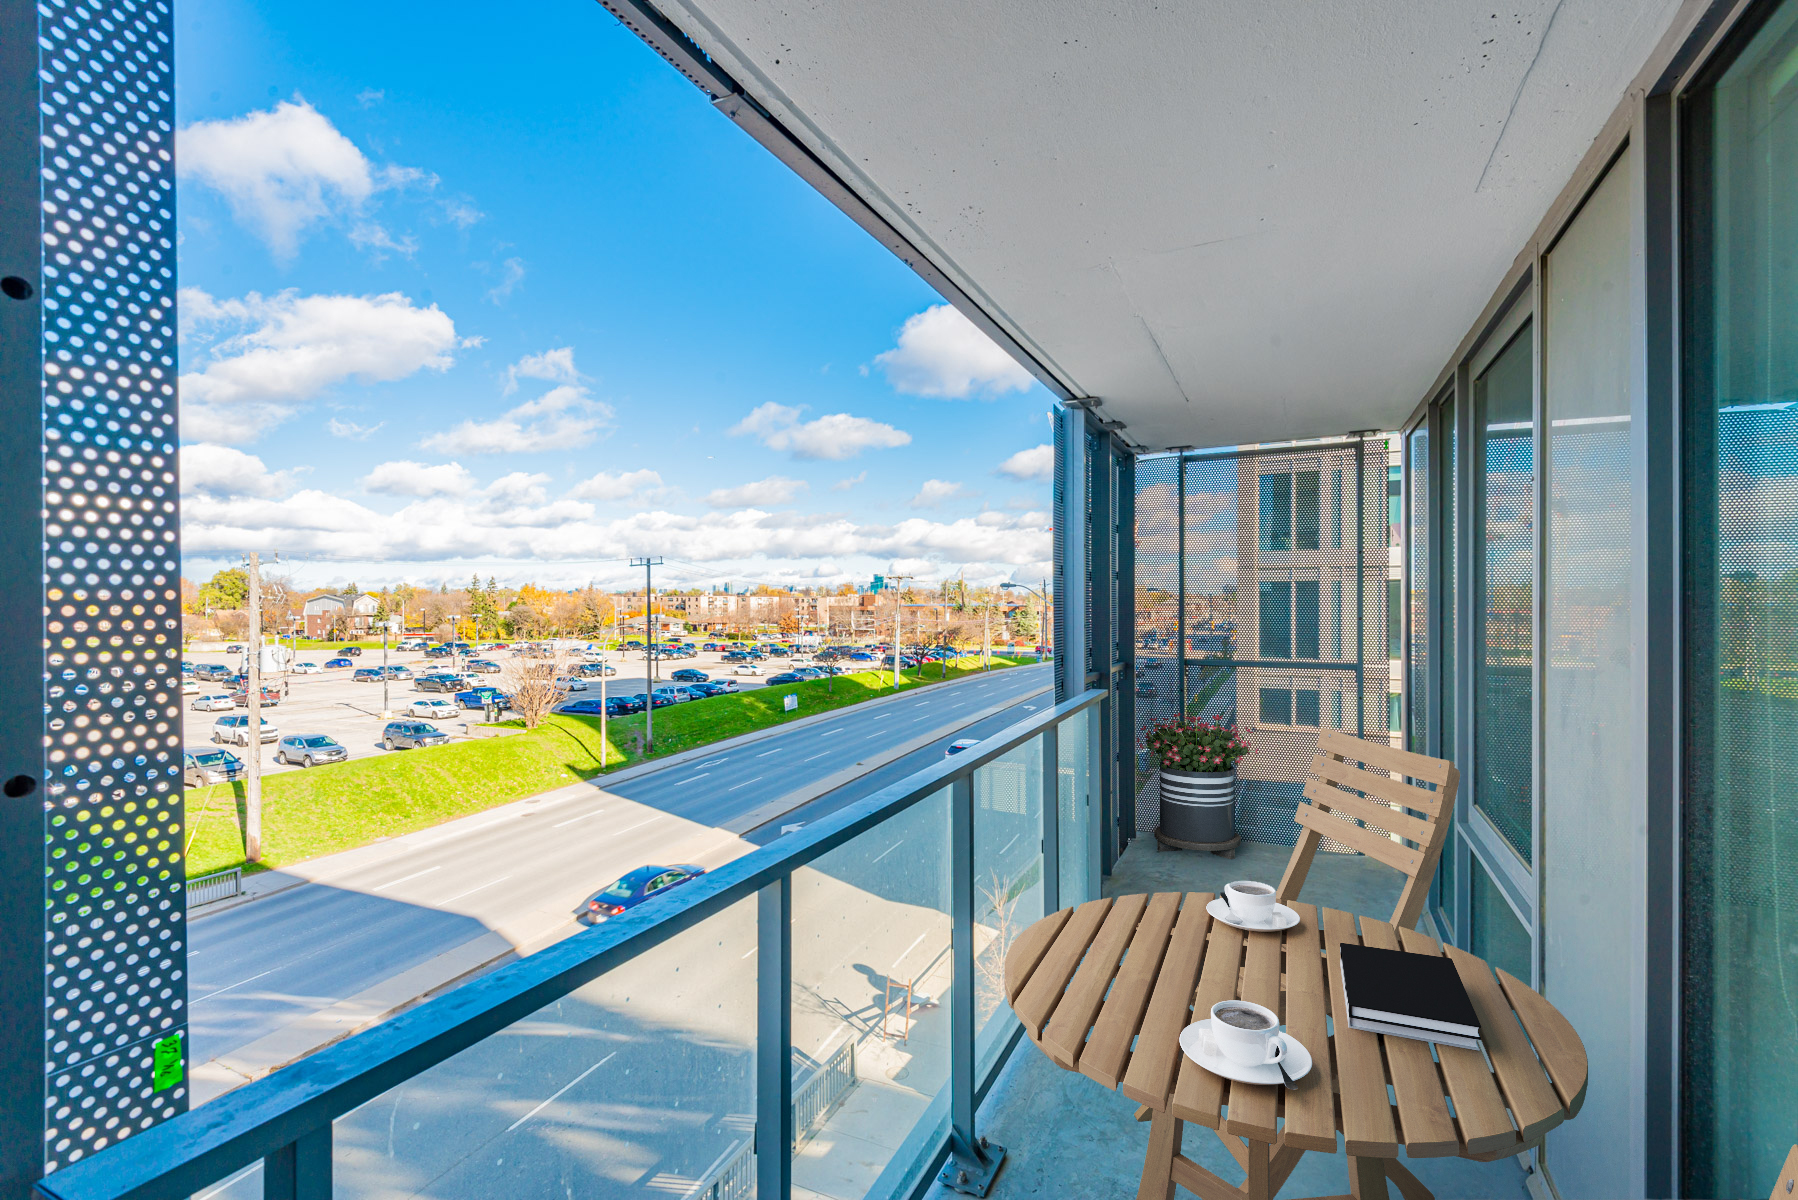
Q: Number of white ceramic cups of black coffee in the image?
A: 2